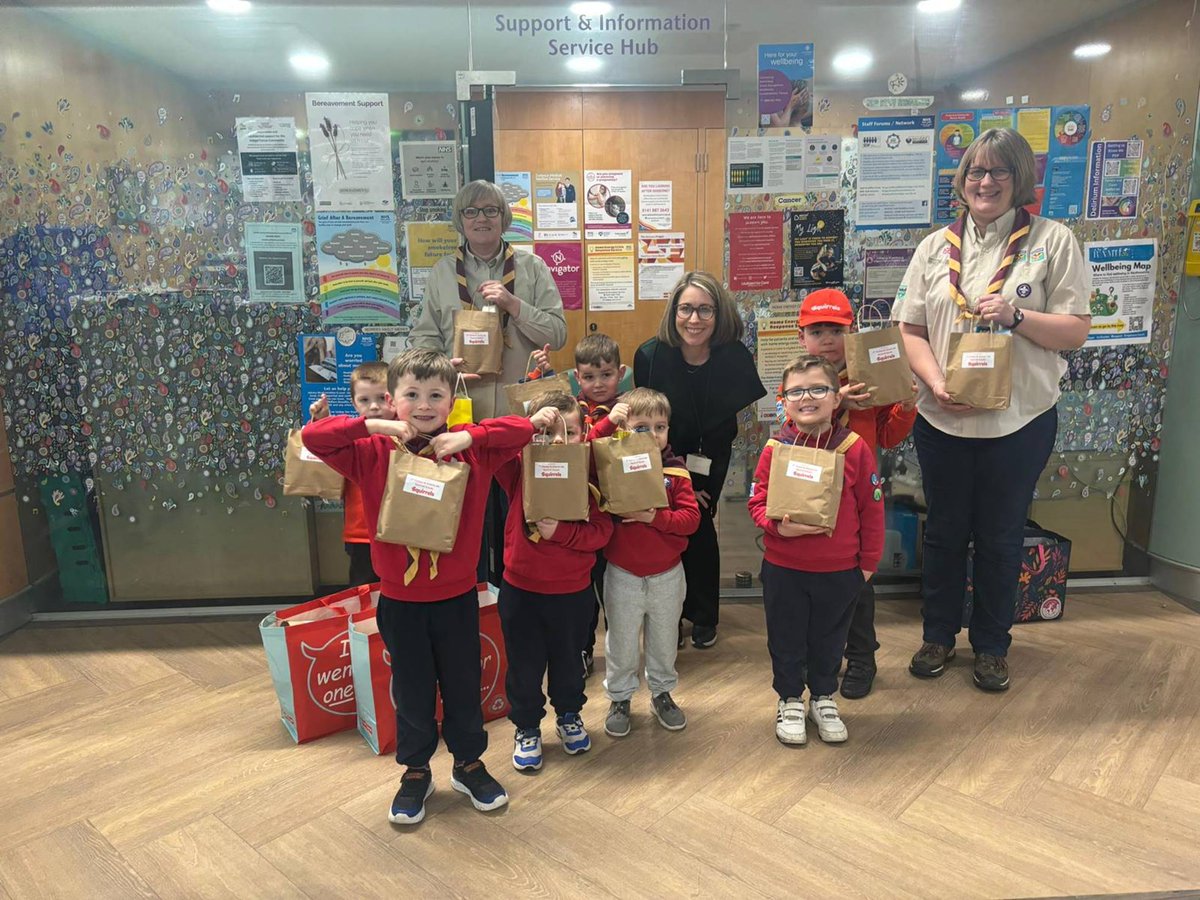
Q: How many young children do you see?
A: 7